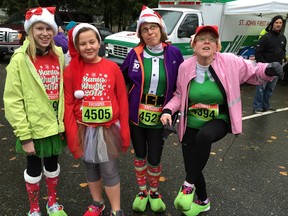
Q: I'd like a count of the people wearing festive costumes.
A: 4